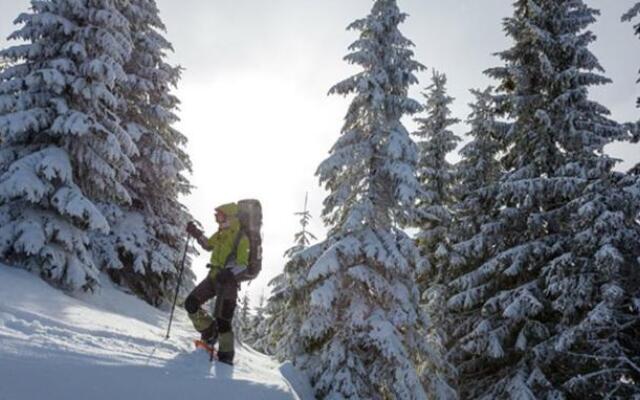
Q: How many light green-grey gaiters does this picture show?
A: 2